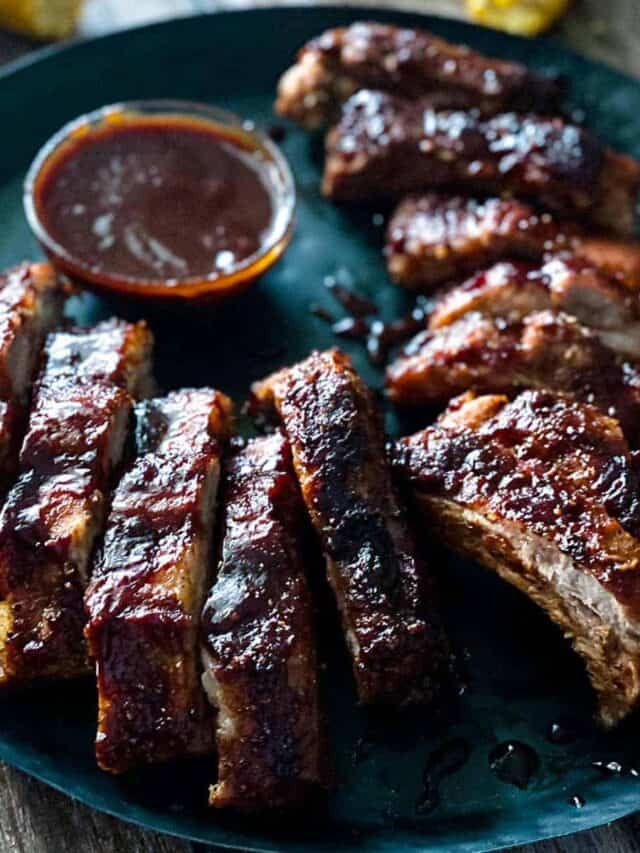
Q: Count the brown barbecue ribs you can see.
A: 11